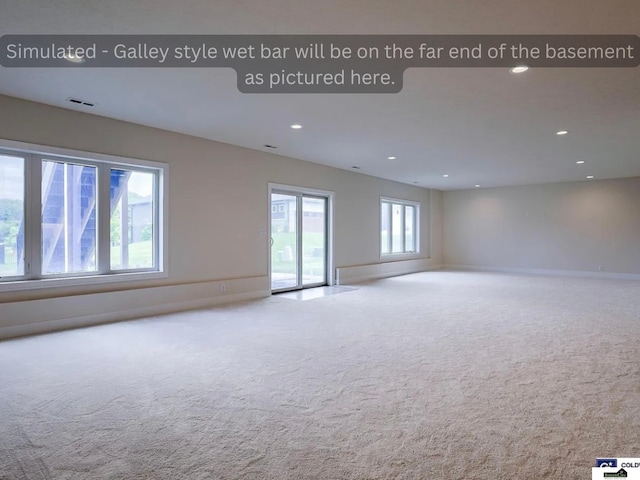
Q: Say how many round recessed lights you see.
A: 9